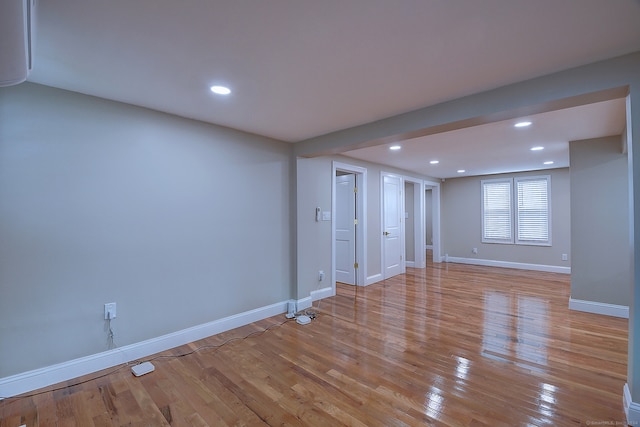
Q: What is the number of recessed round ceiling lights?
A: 7